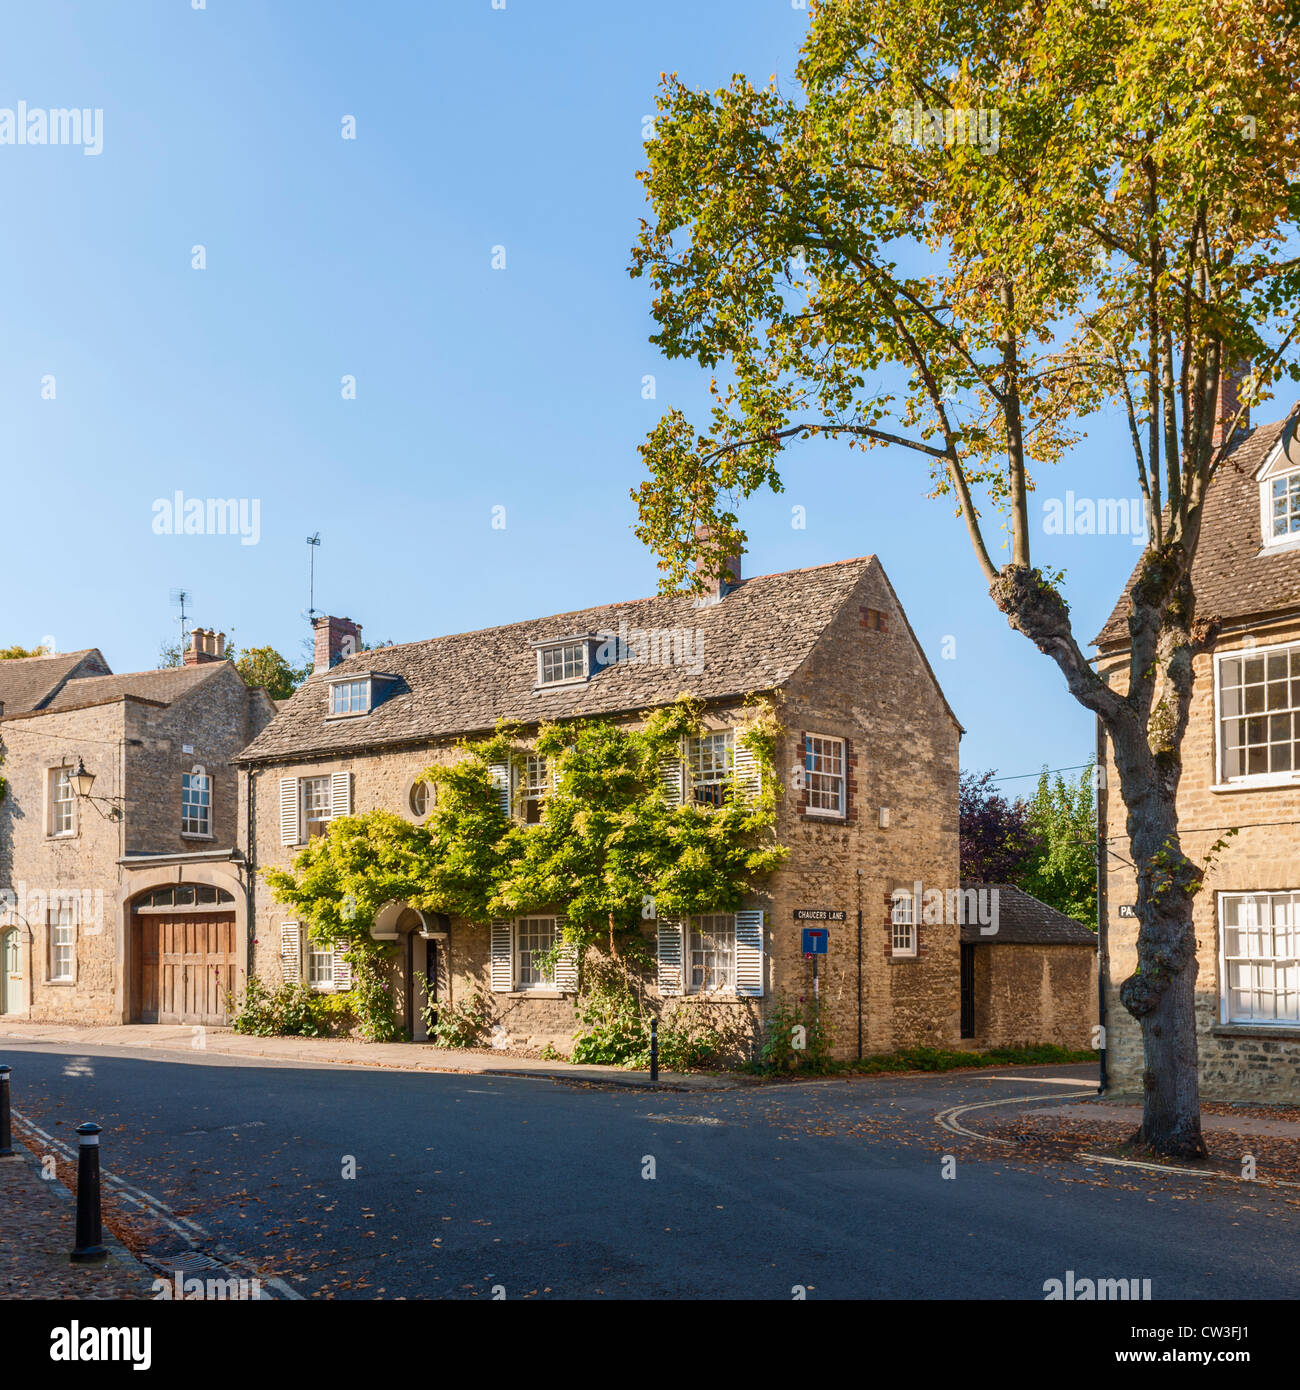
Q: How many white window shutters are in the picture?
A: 12